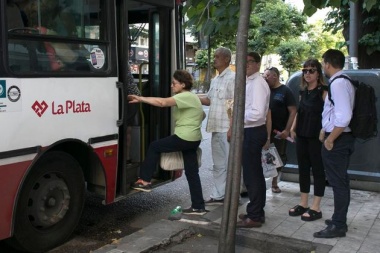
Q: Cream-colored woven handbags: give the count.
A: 1